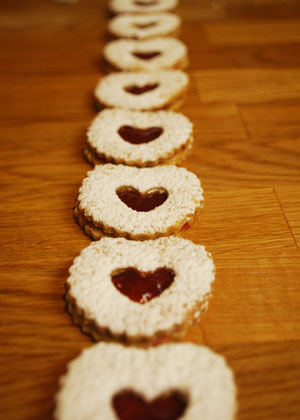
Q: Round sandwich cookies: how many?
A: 8